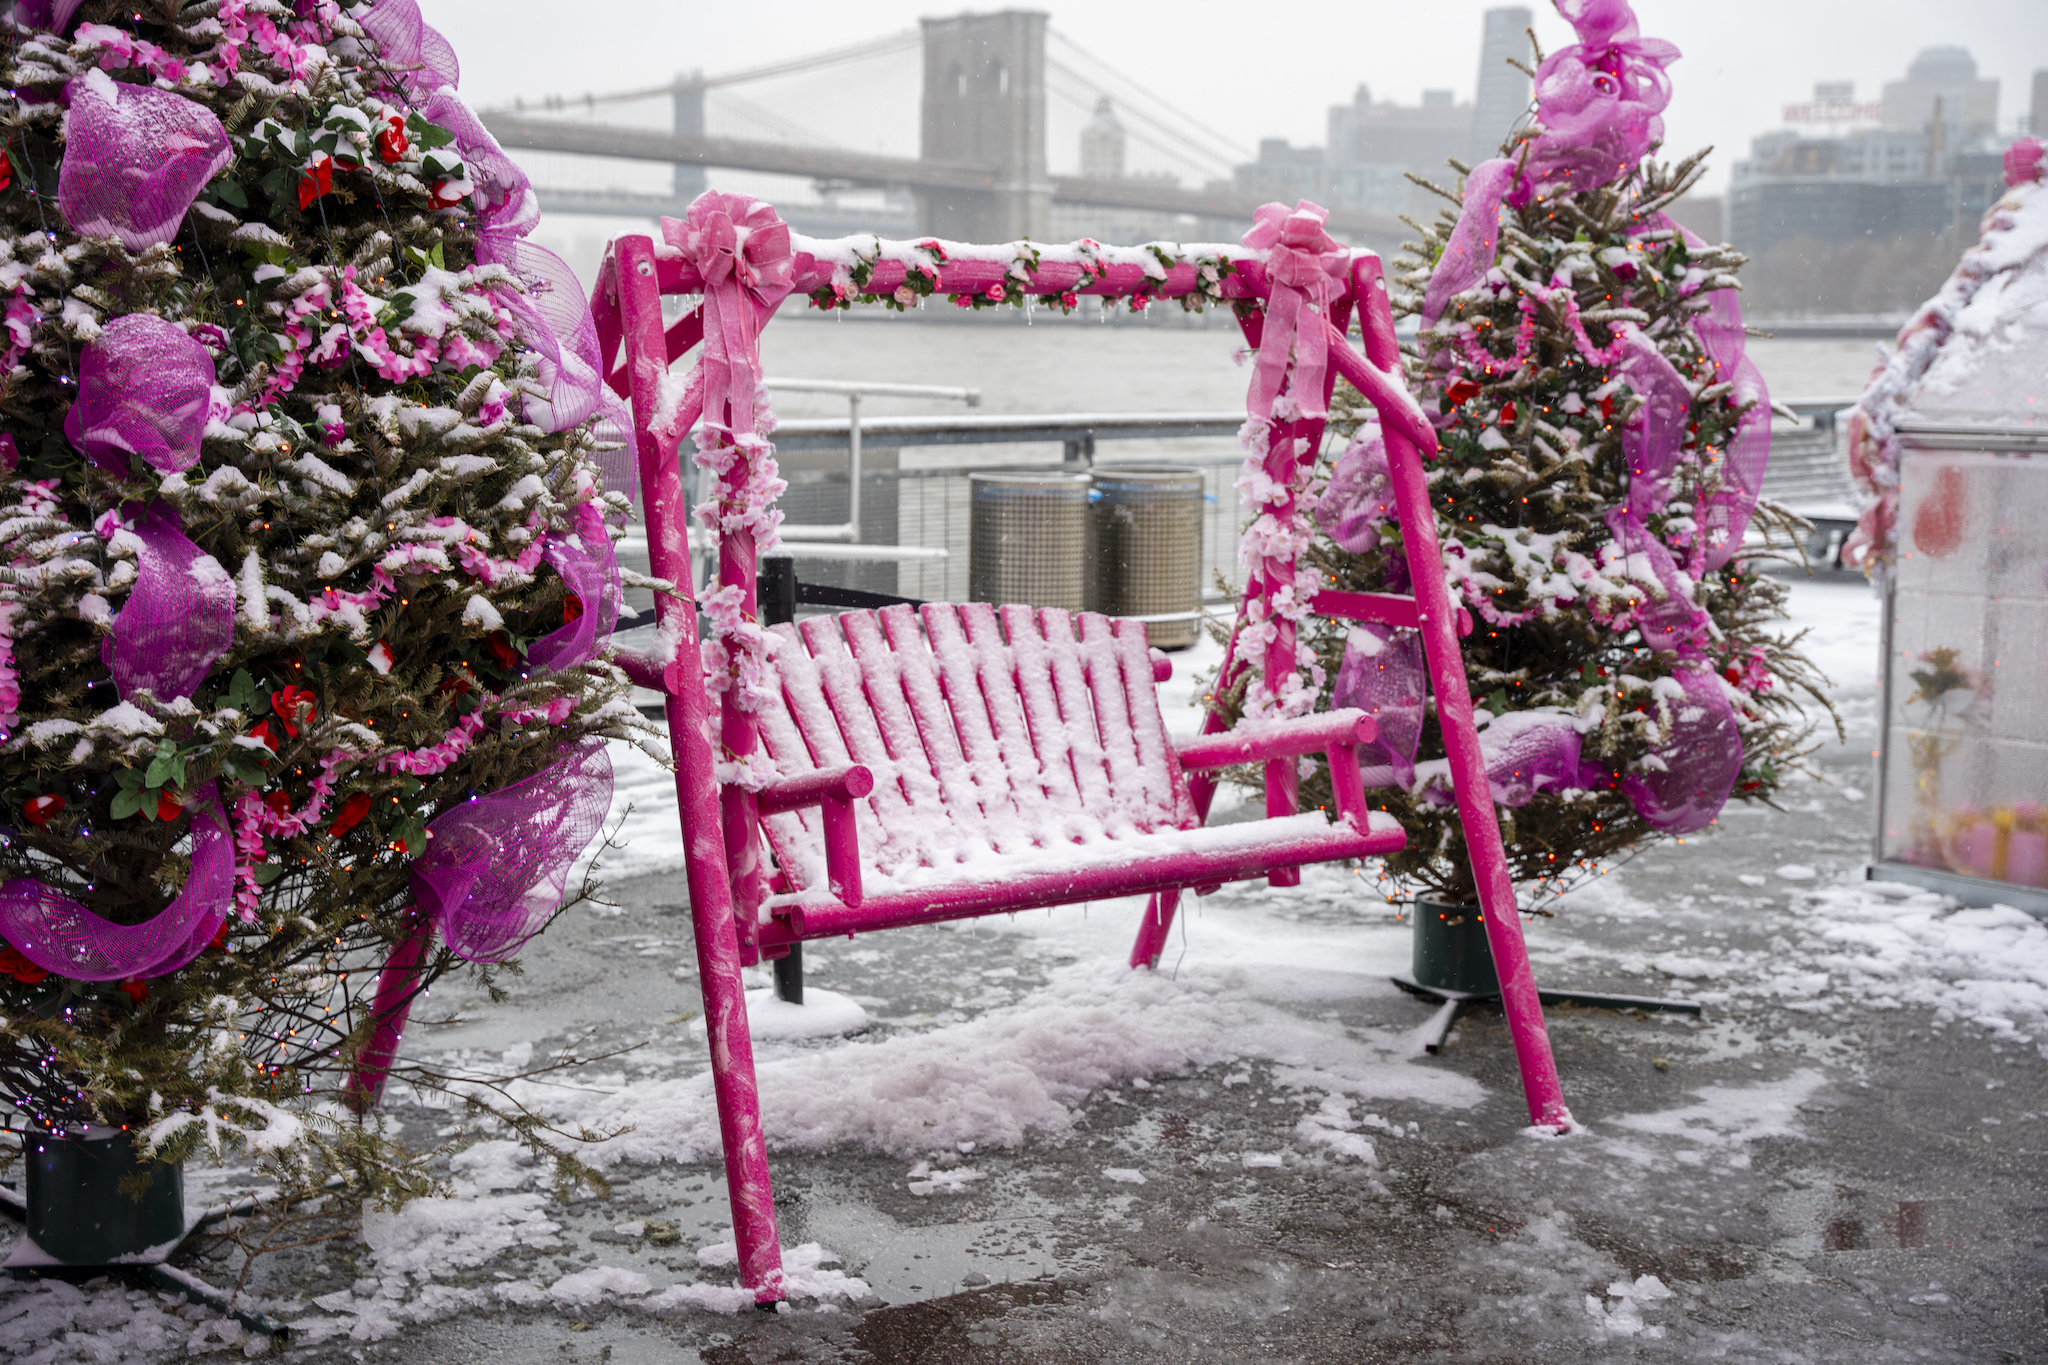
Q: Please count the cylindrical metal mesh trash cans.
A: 2